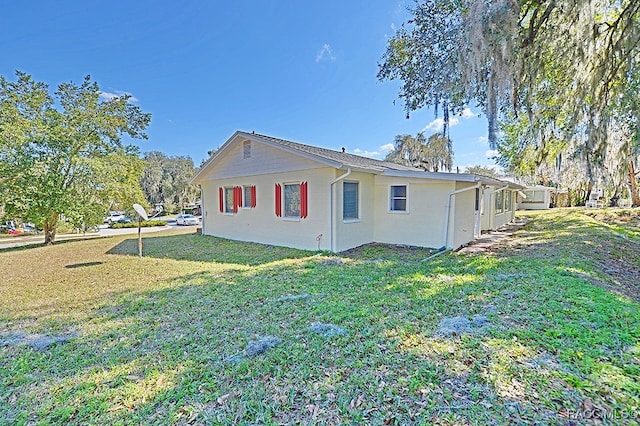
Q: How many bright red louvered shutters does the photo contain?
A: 6